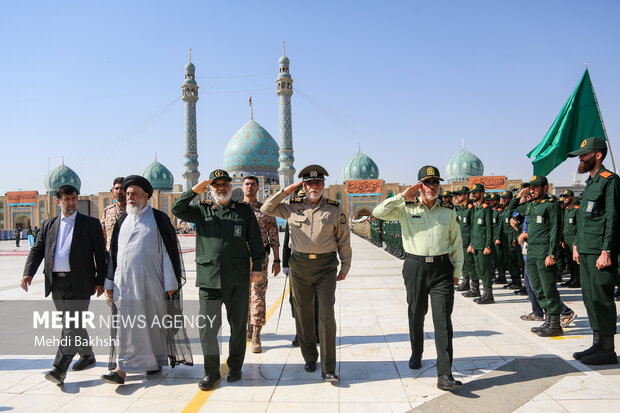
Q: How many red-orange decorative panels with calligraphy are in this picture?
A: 3